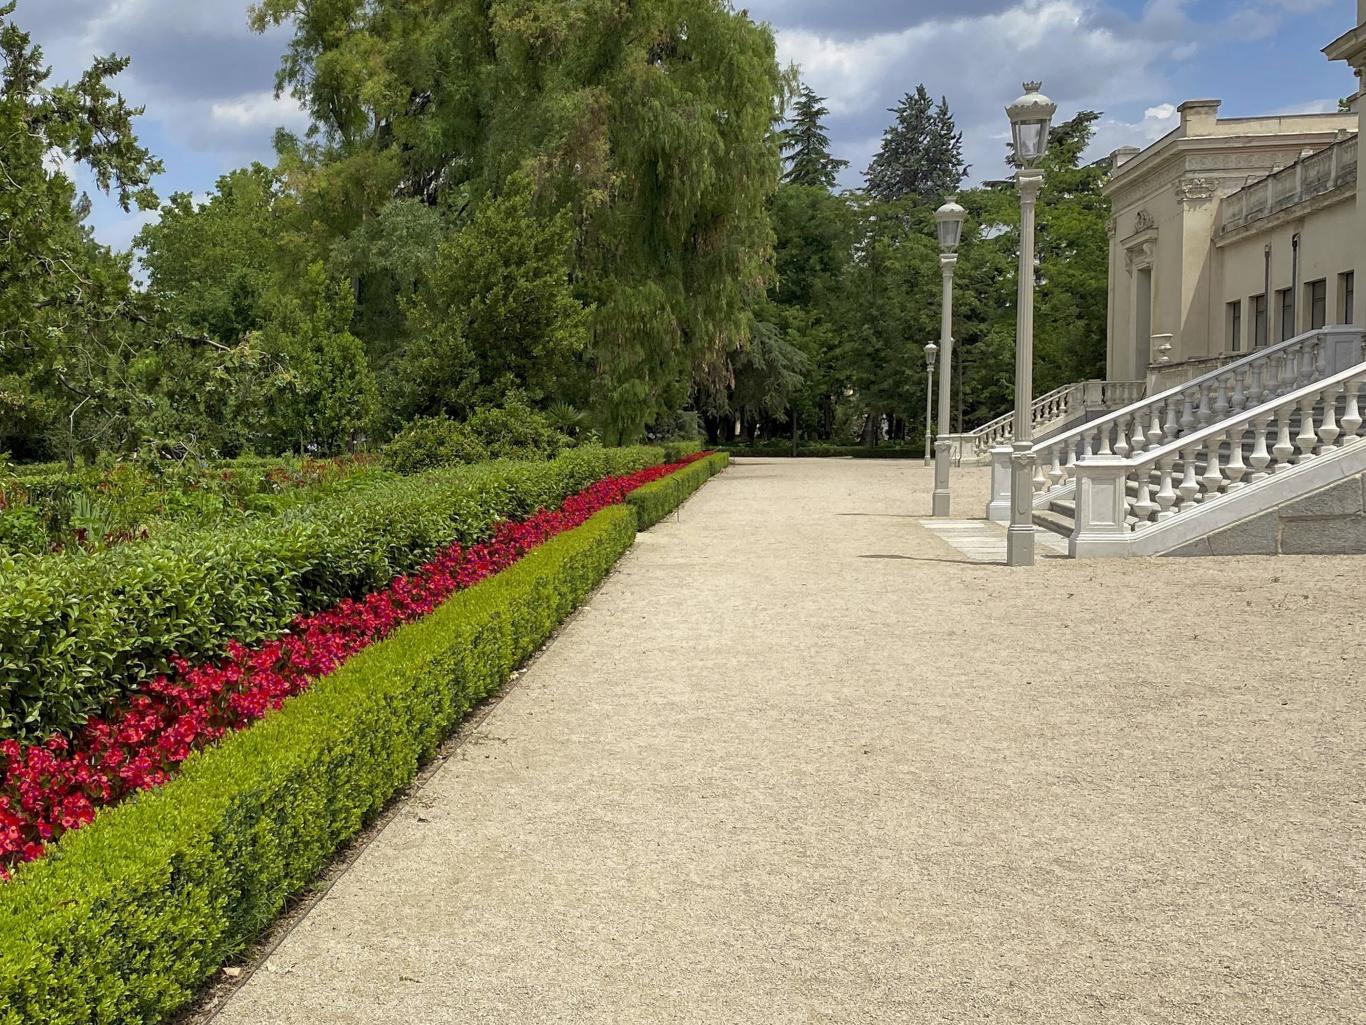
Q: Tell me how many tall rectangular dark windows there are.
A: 5